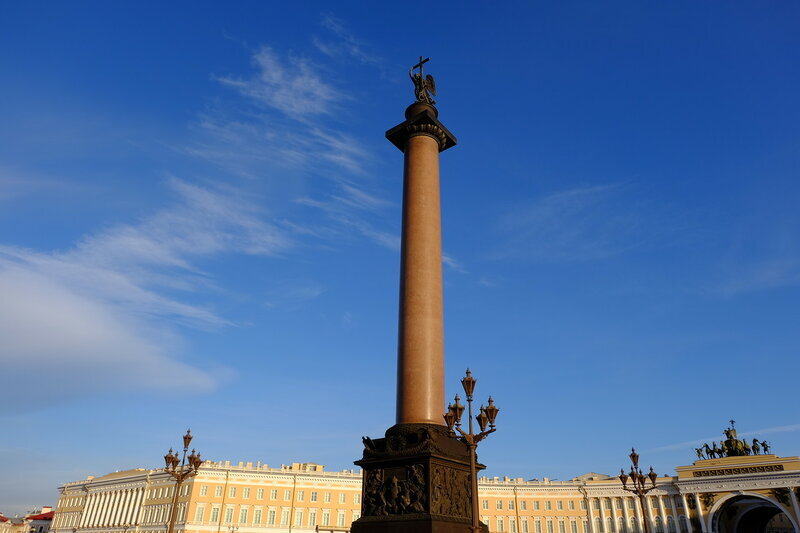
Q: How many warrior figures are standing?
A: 2